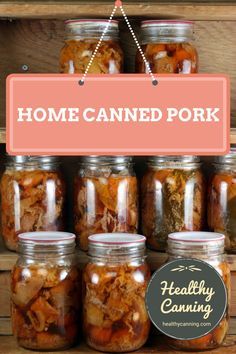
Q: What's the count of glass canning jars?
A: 9